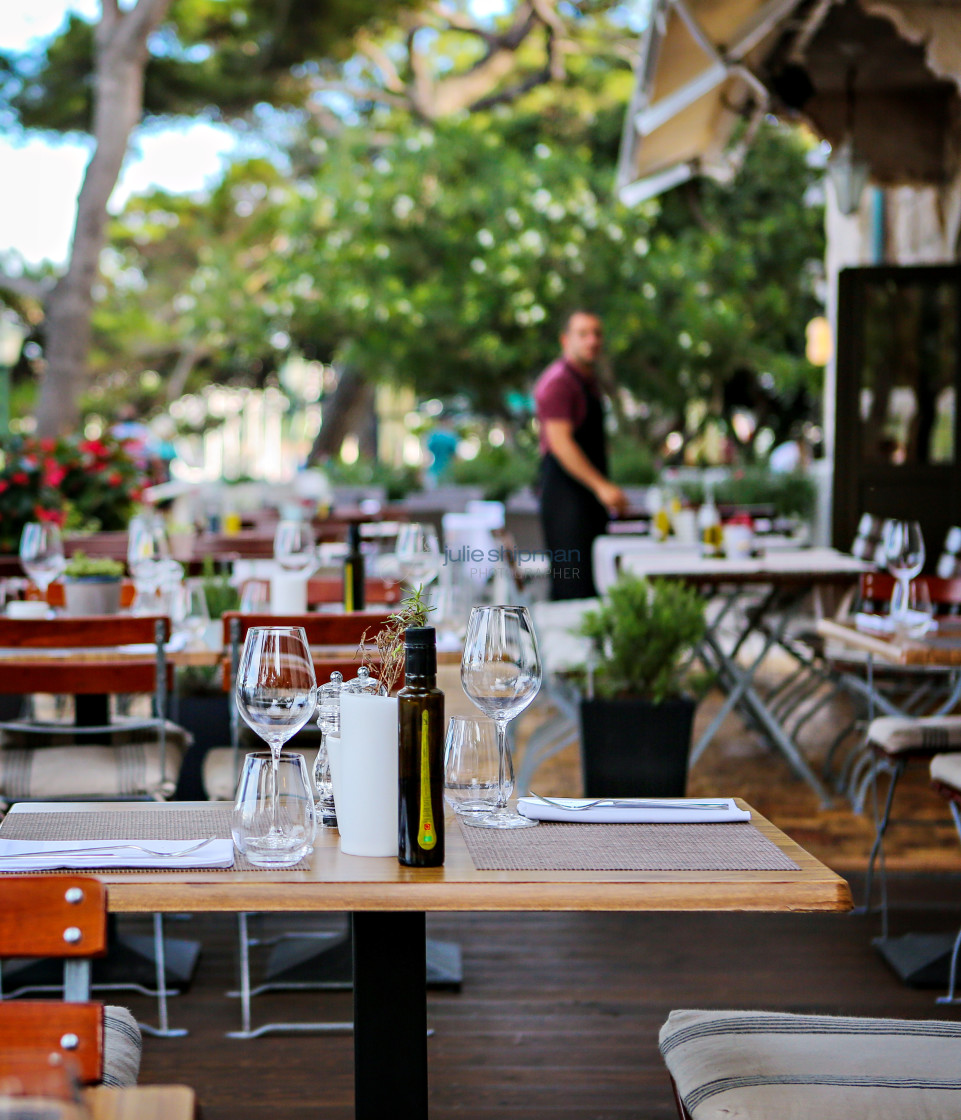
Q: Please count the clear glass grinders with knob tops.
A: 2